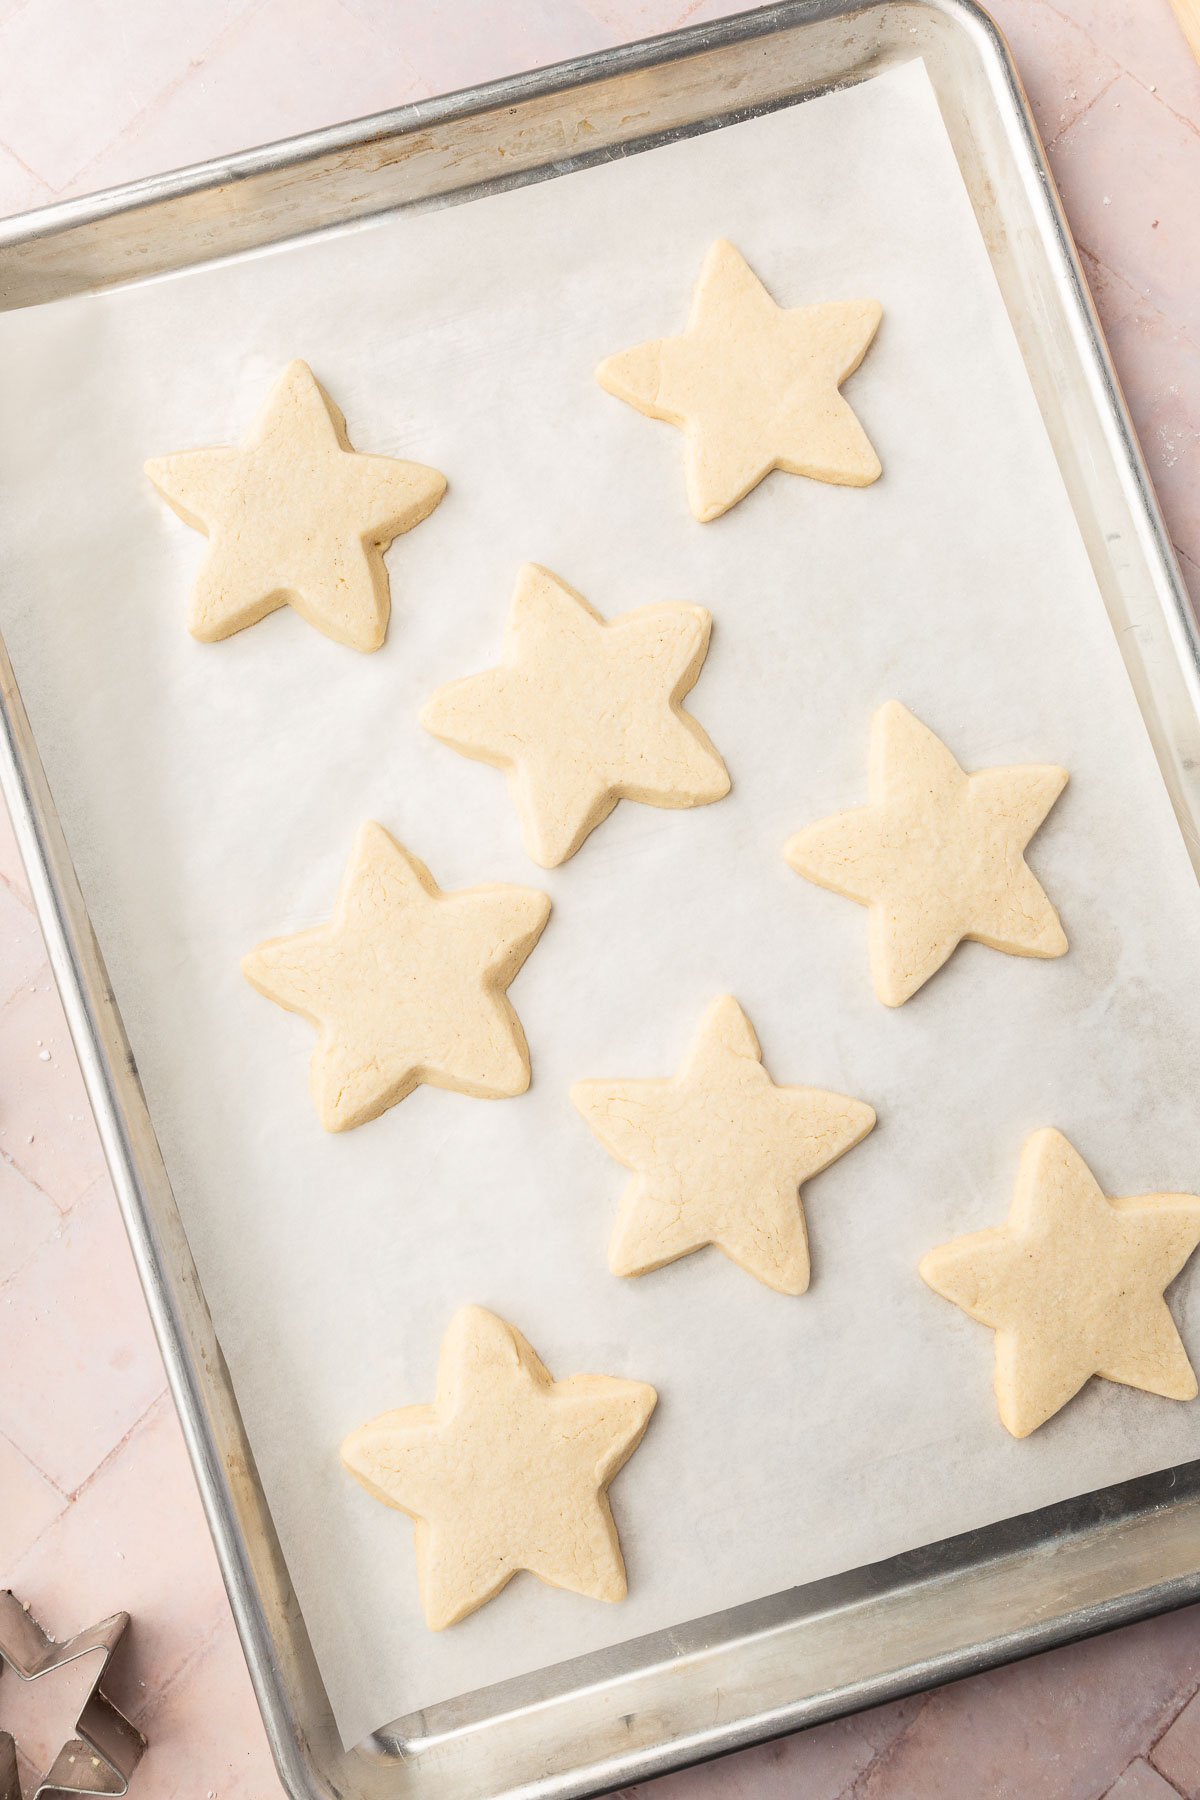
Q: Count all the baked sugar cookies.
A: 8